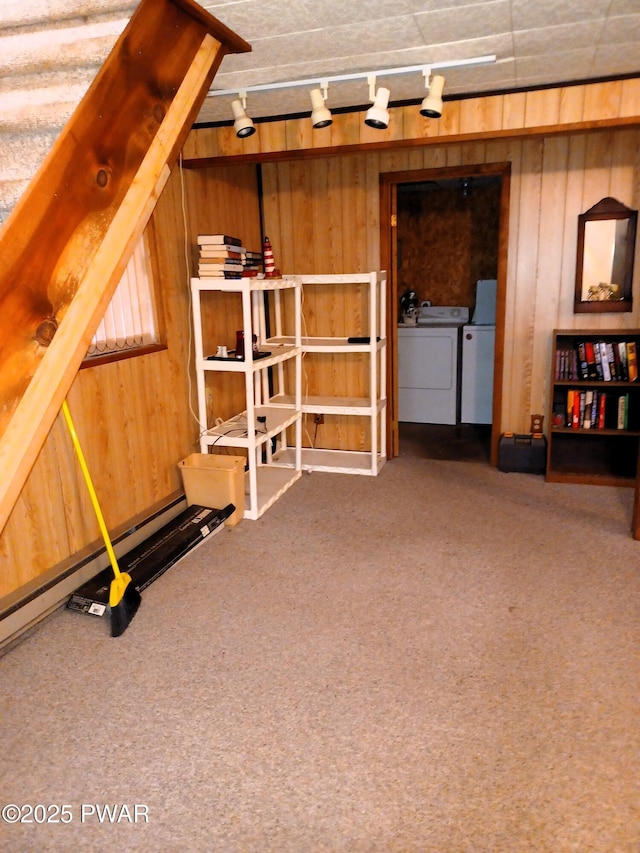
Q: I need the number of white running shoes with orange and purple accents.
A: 0